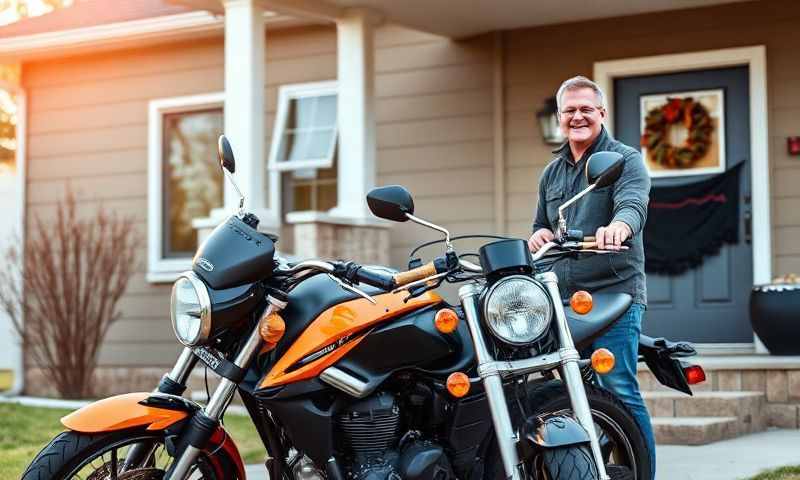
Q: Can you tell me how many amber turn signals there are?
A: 5